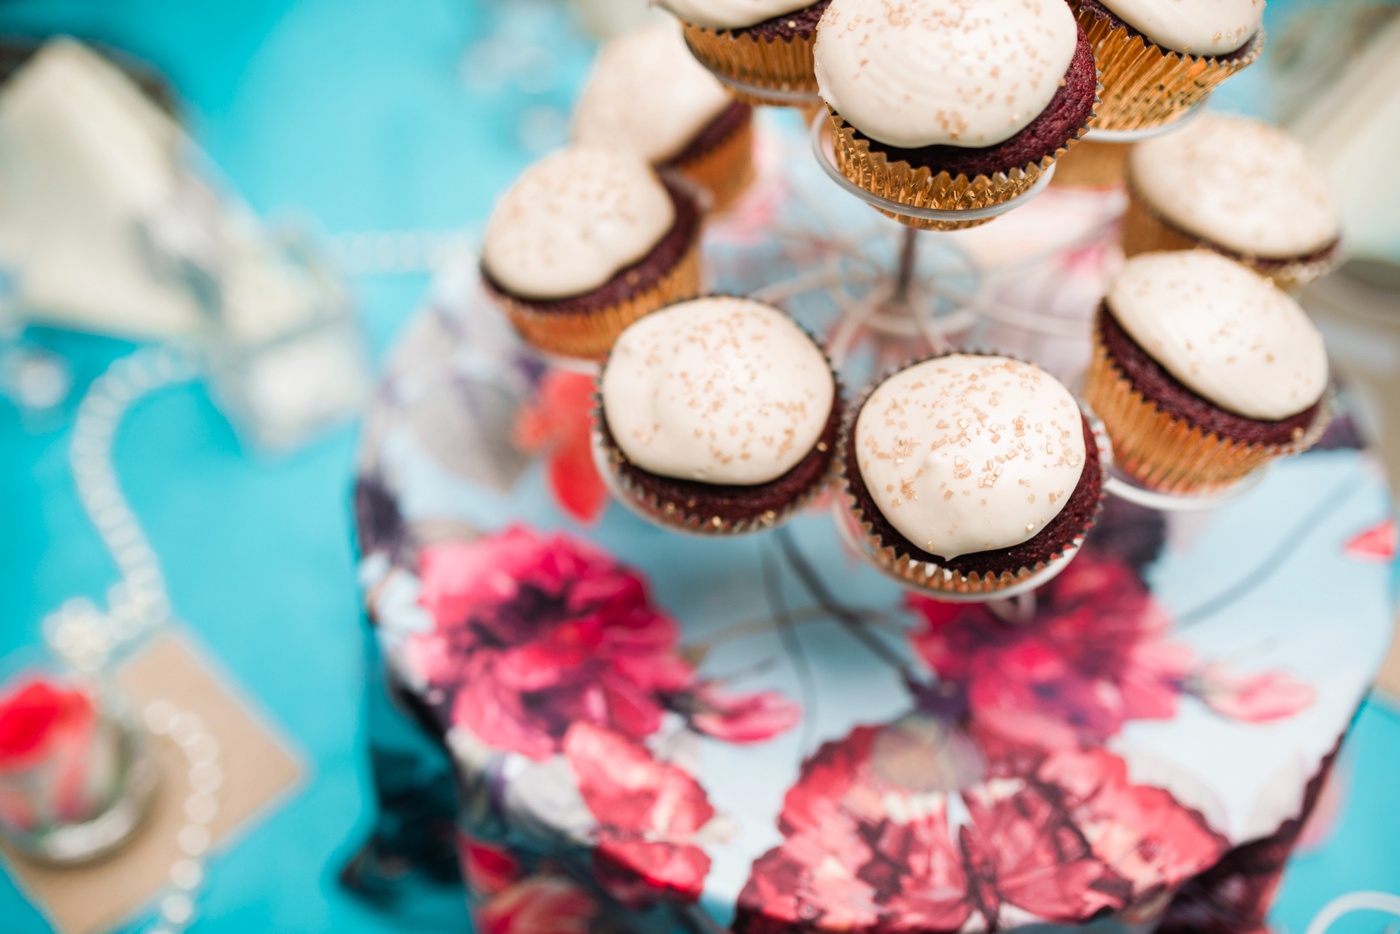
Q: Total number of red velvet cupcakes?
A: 9